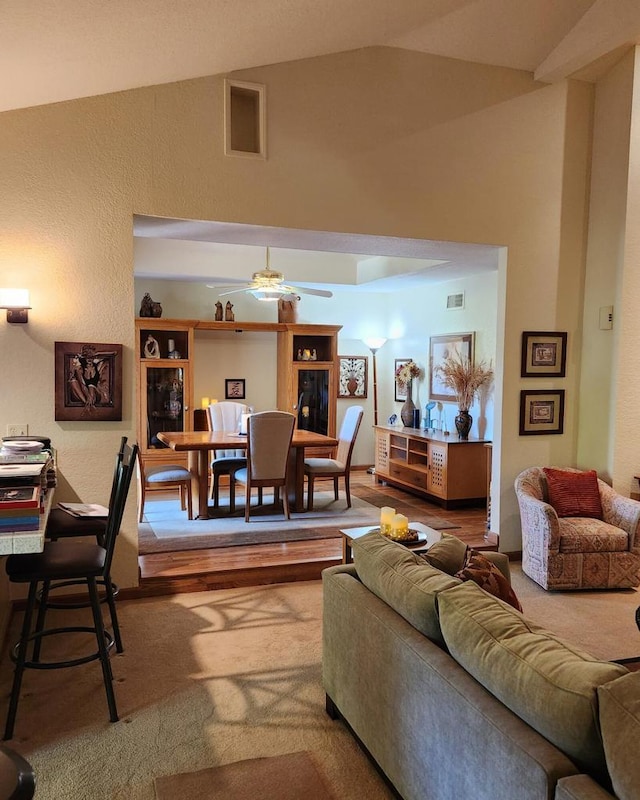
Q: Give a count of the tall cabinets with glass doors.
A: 2